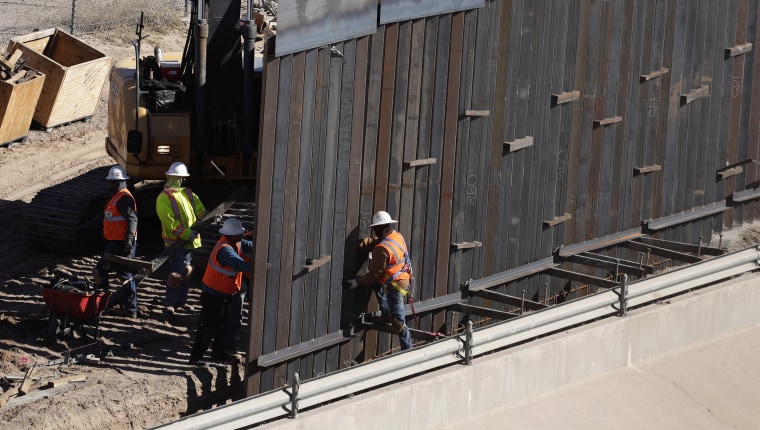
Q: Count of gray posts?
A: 3